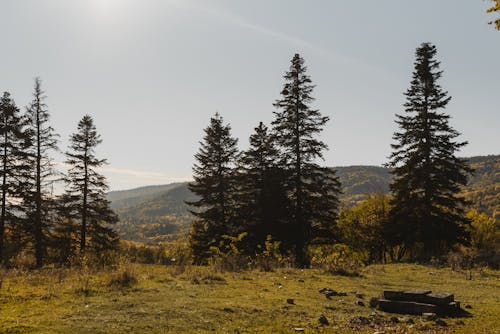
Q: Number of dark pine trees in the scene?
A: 7